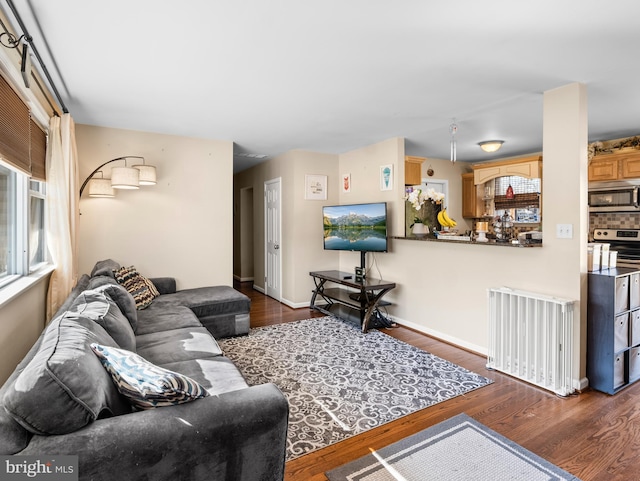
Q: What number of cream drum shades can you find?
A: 3